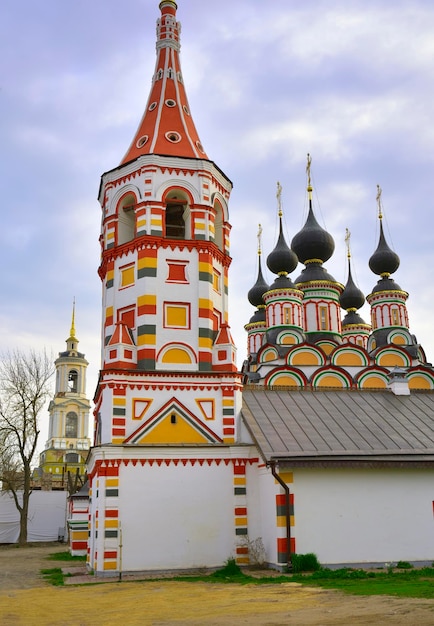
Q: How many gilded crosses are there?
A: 5